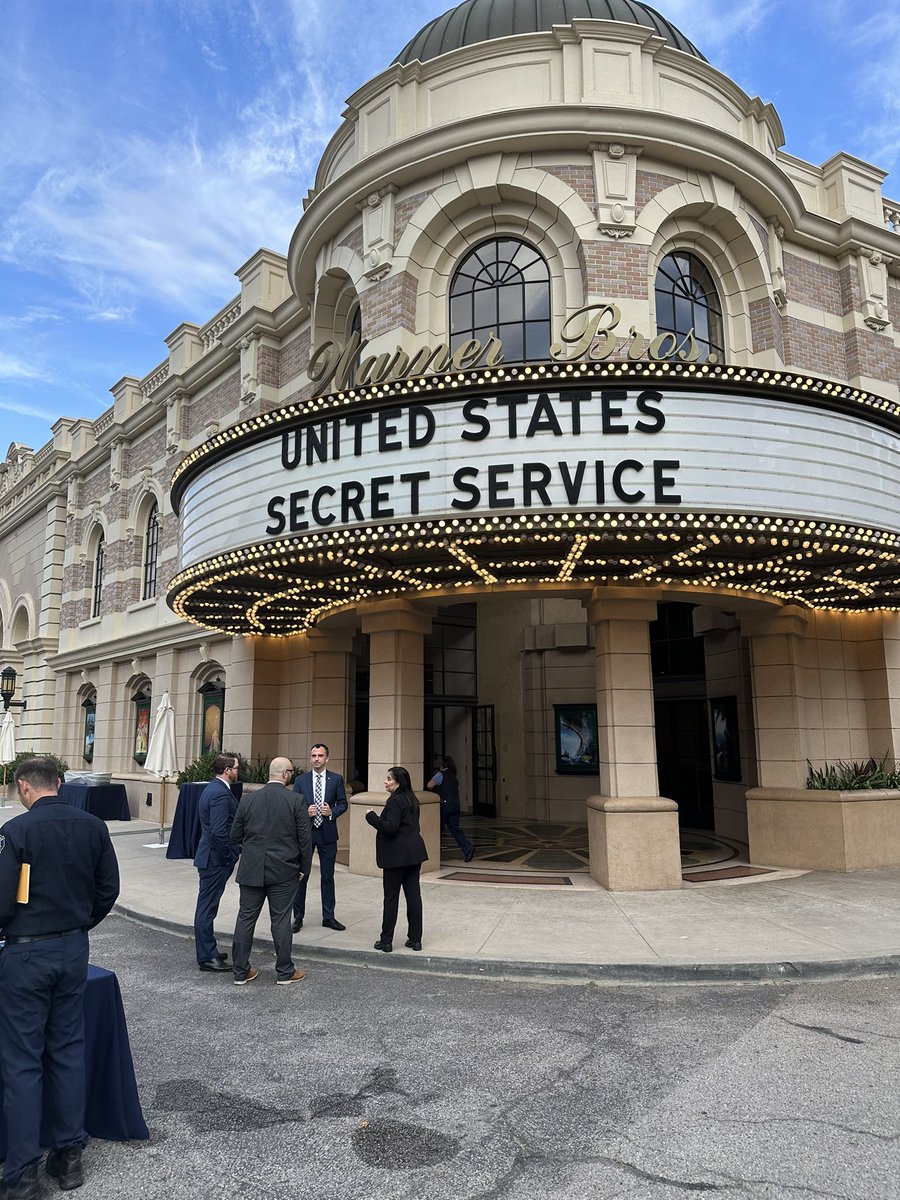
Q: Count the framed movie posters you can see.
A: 5